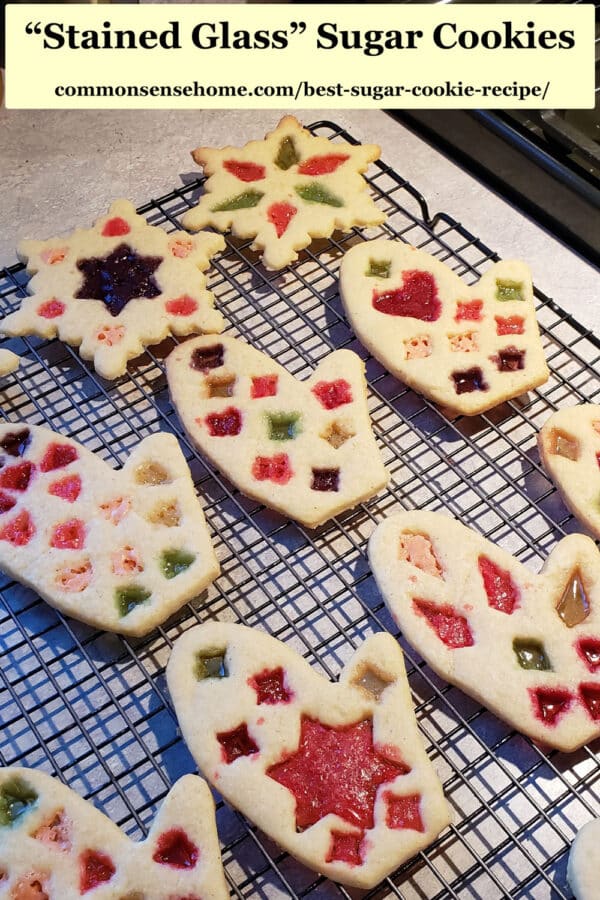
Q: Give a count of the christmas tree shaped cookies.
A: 0